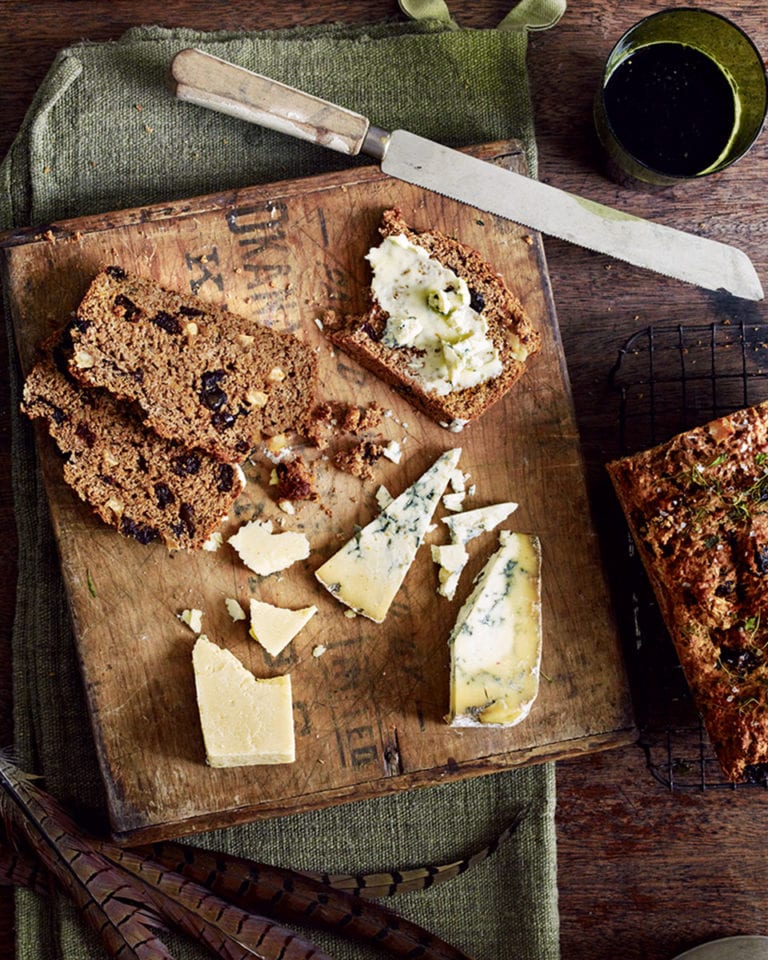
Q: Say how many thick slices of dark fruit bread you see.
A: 3